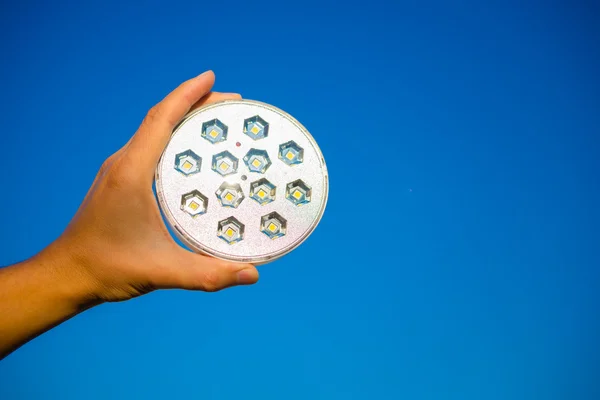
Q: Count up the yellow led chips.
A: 12